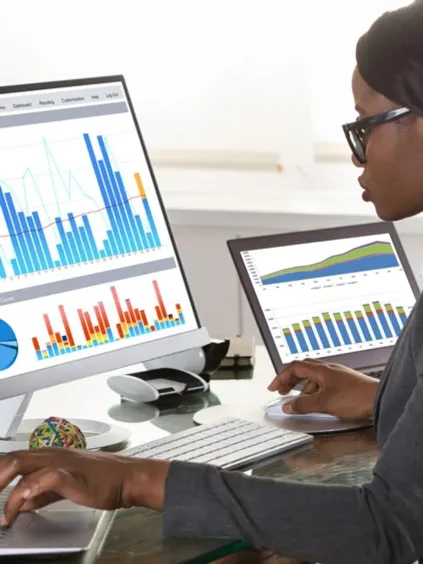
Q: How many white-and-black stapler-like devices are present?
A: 1